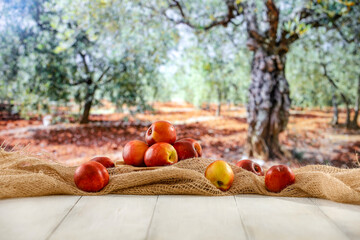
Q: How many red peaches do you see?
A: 8